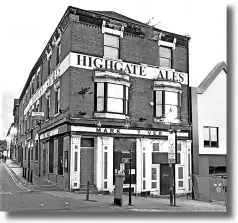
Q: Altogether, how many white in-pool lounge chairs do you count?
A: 0